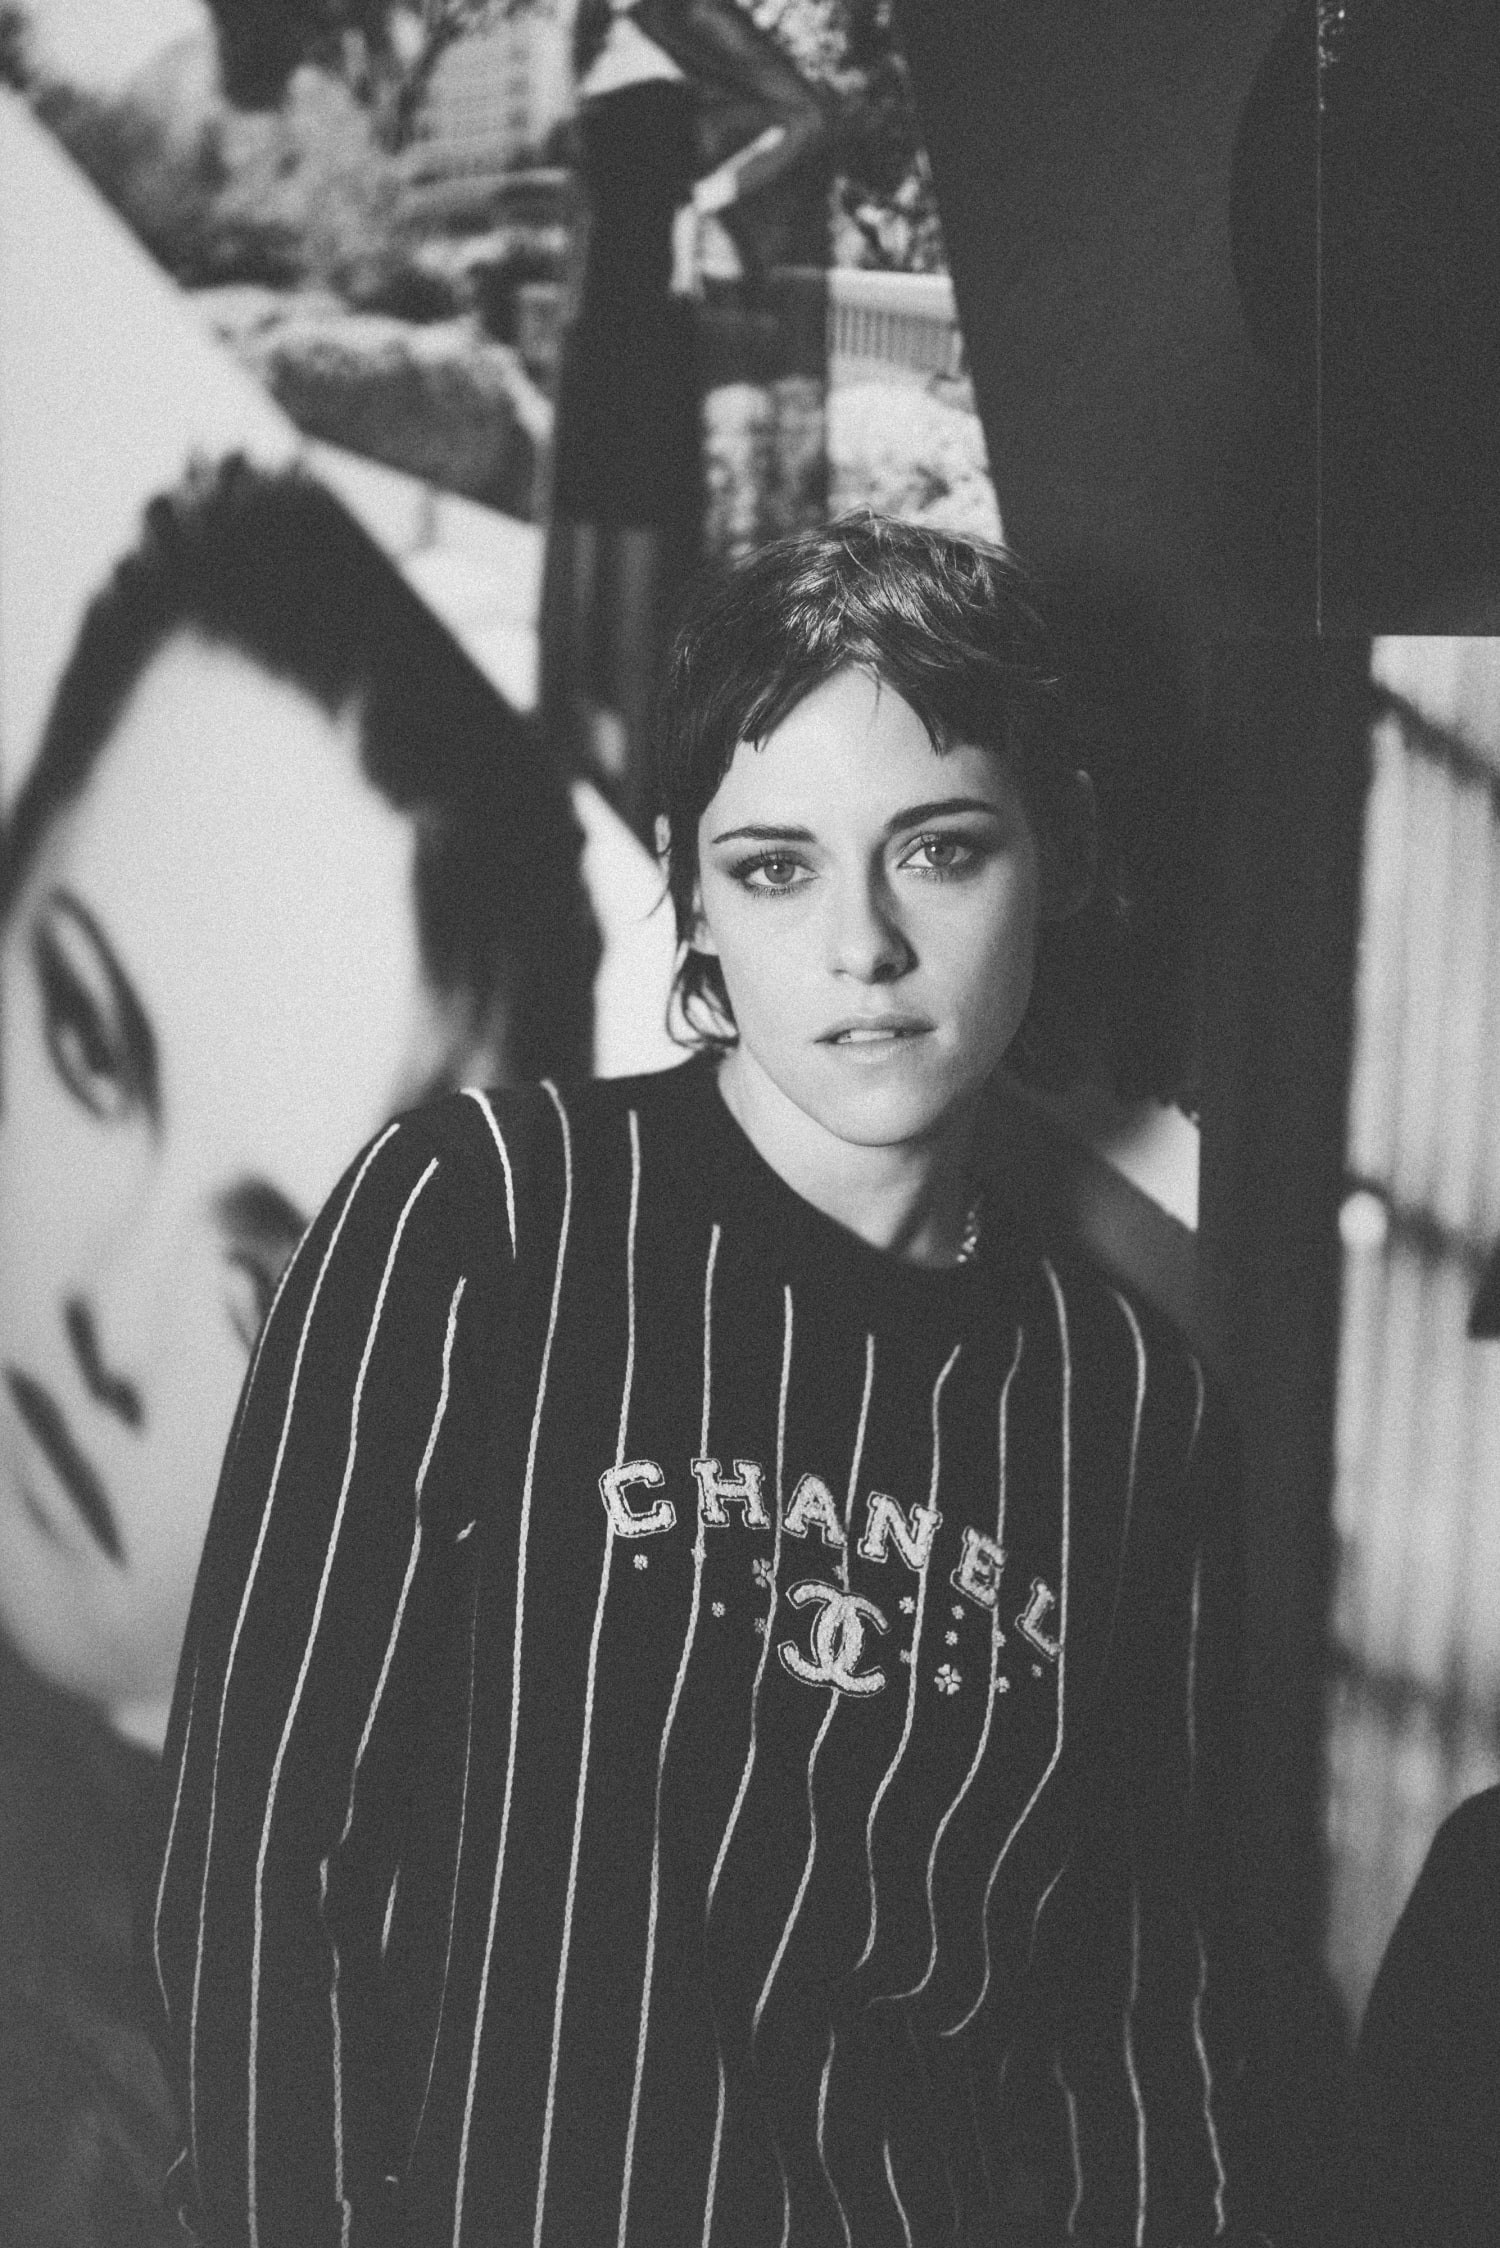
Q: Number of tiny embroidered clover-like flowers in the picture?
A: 14